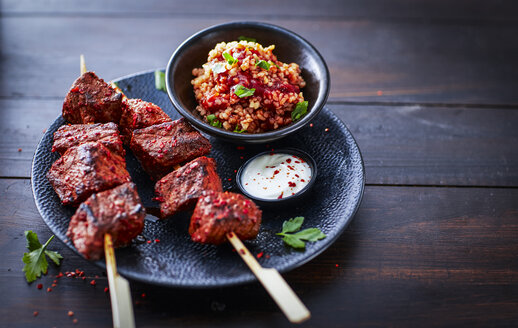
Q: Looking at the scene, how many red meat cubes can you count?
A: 8